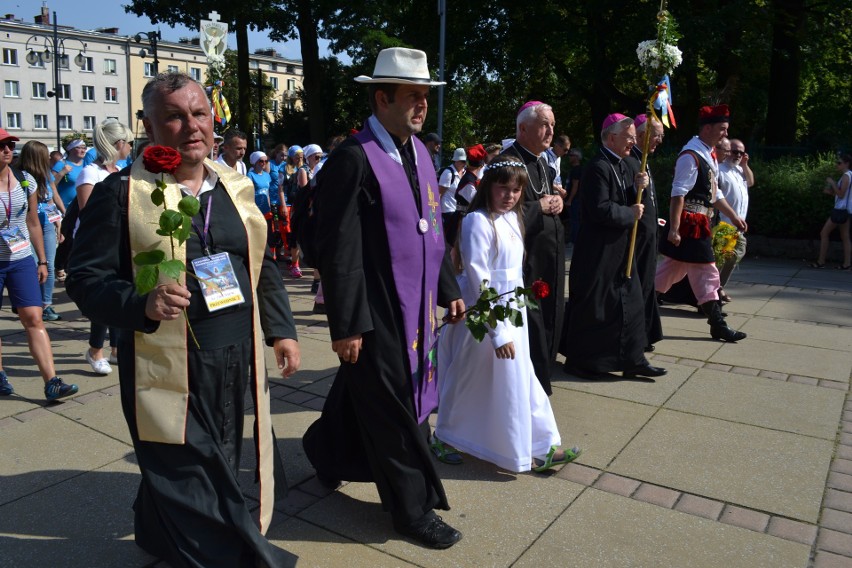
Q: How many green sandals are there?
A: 2